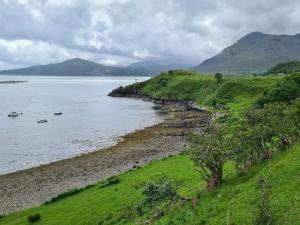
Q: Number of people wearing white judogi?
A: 0